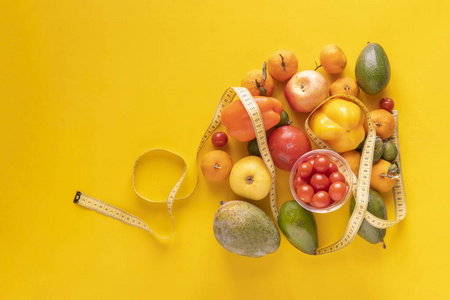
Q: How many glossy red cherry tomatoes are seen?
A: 12